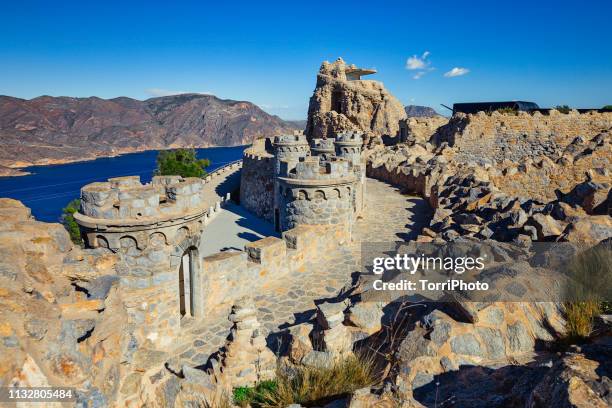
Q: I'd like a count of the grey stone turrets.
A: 5